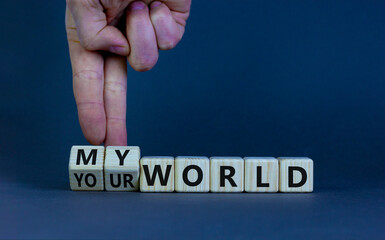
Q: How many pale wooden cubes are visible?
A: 7